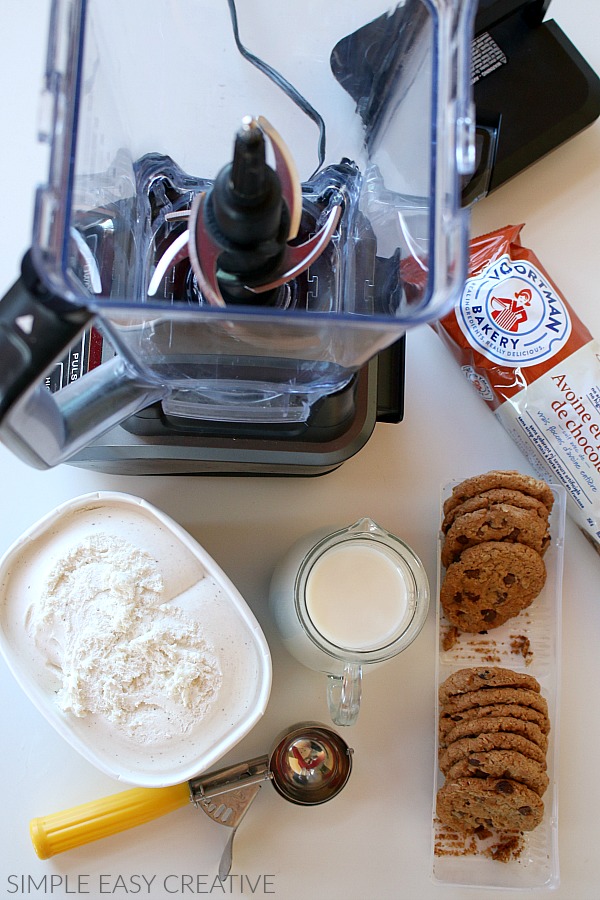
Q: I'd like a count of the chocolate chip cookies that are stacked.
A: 11